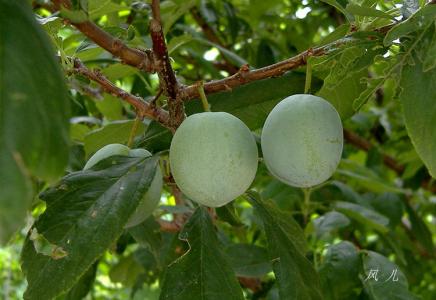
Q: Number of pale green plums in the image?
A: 3